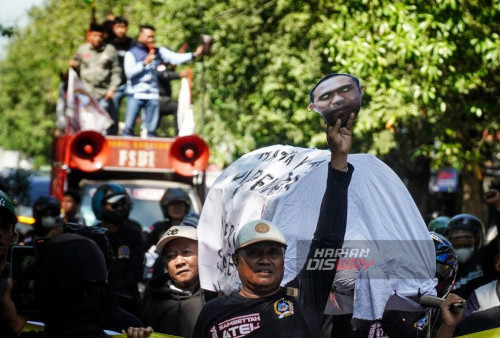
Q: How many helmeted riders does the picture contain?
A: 6